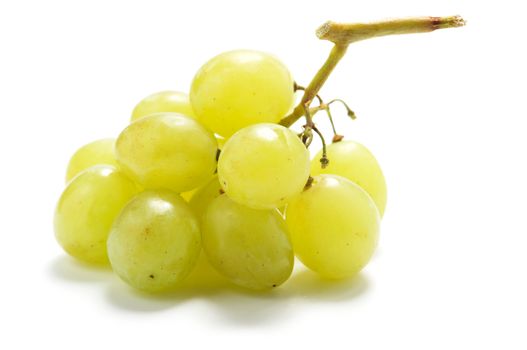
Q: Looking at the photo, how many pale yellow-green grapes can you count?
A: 11